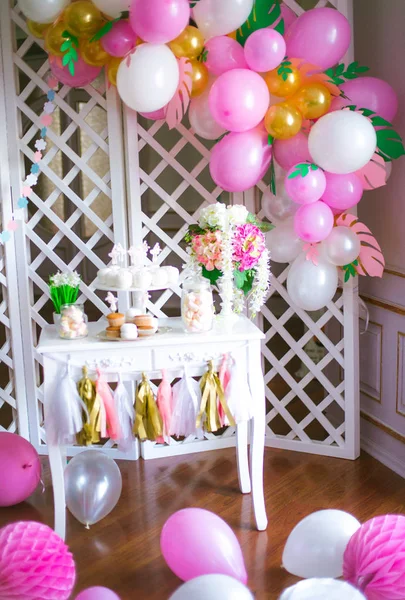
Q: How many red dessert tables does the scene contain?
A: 0